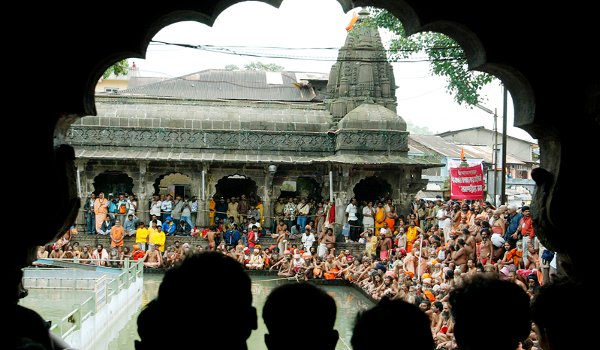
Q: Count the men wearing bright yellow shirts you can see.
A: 3